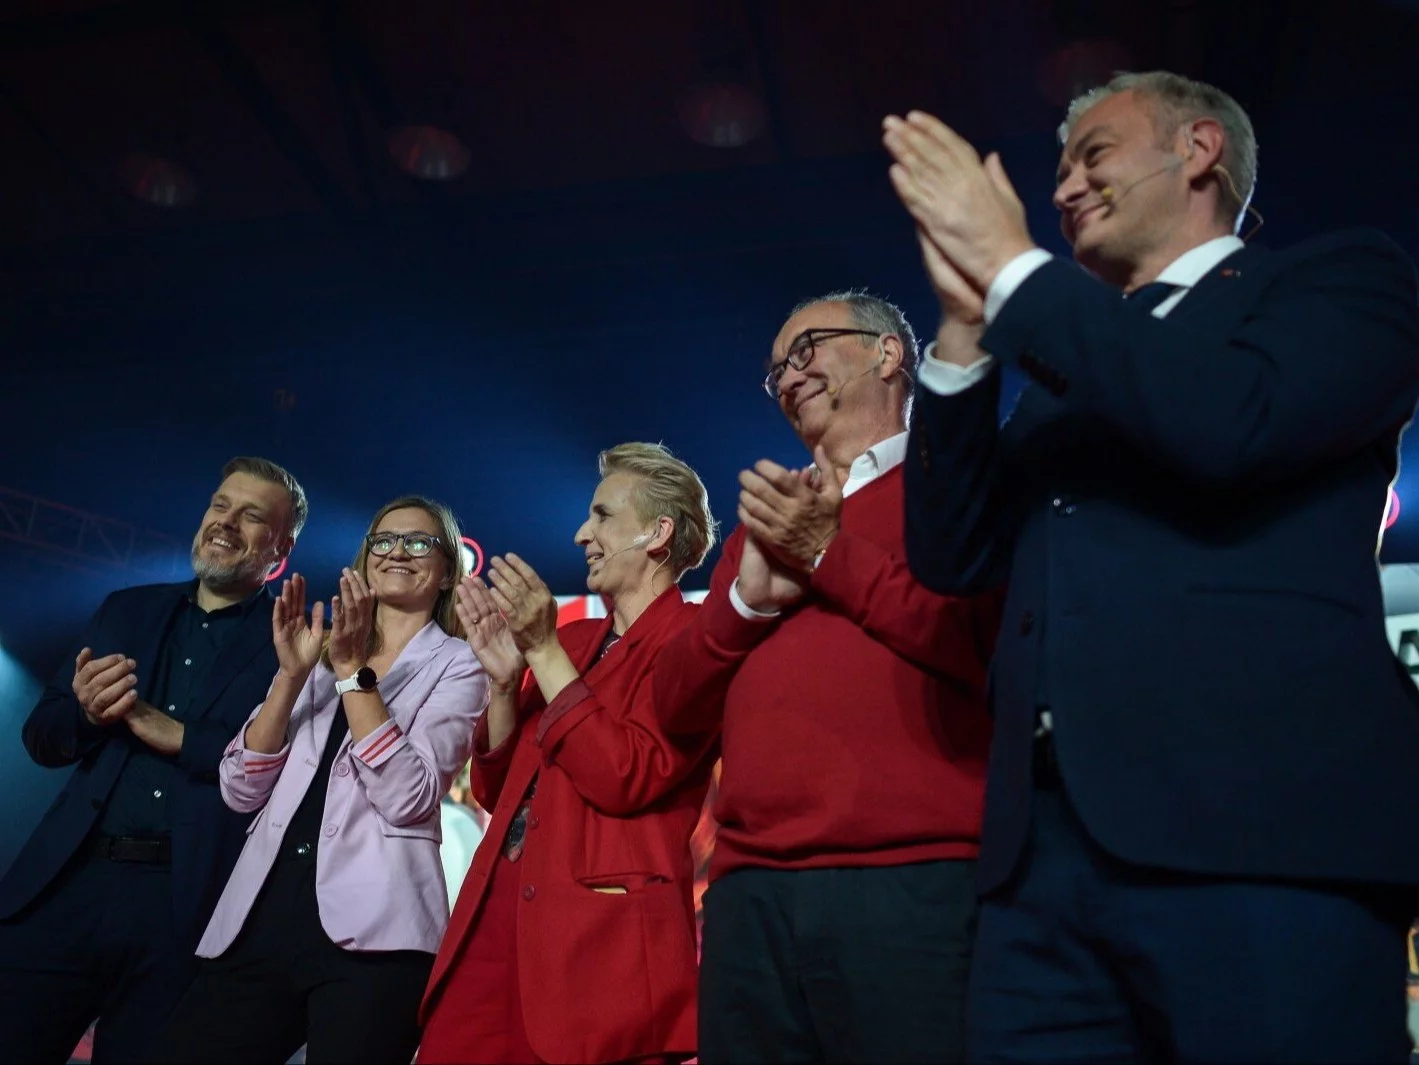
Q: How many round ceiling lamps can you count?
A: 4